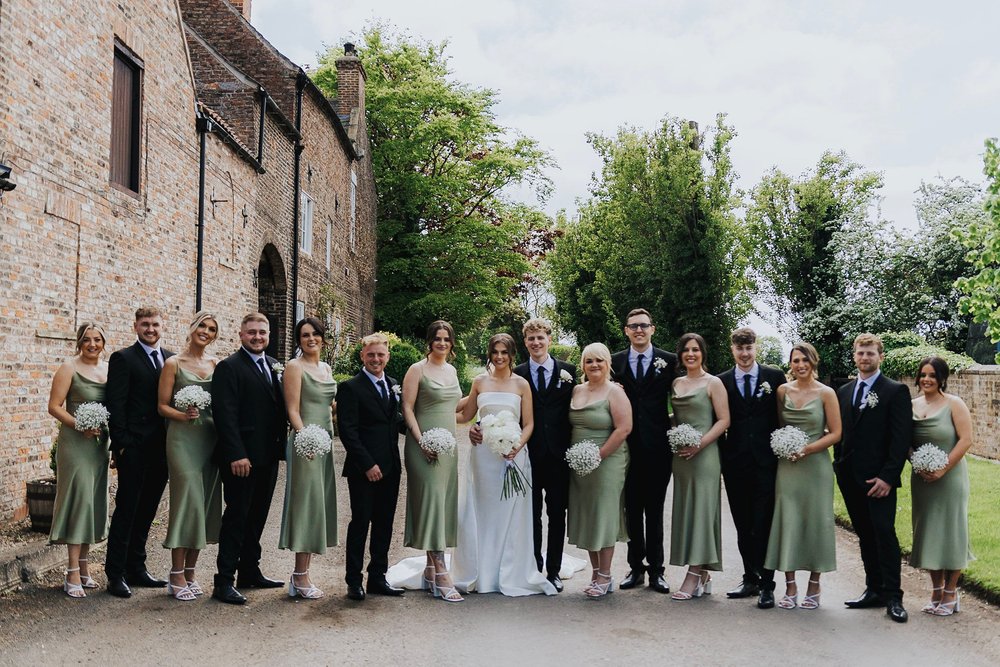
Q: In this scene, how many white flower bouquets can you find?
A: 9